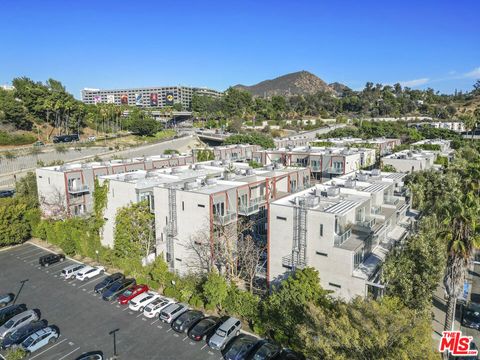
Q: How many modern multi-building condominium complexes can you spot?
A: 1